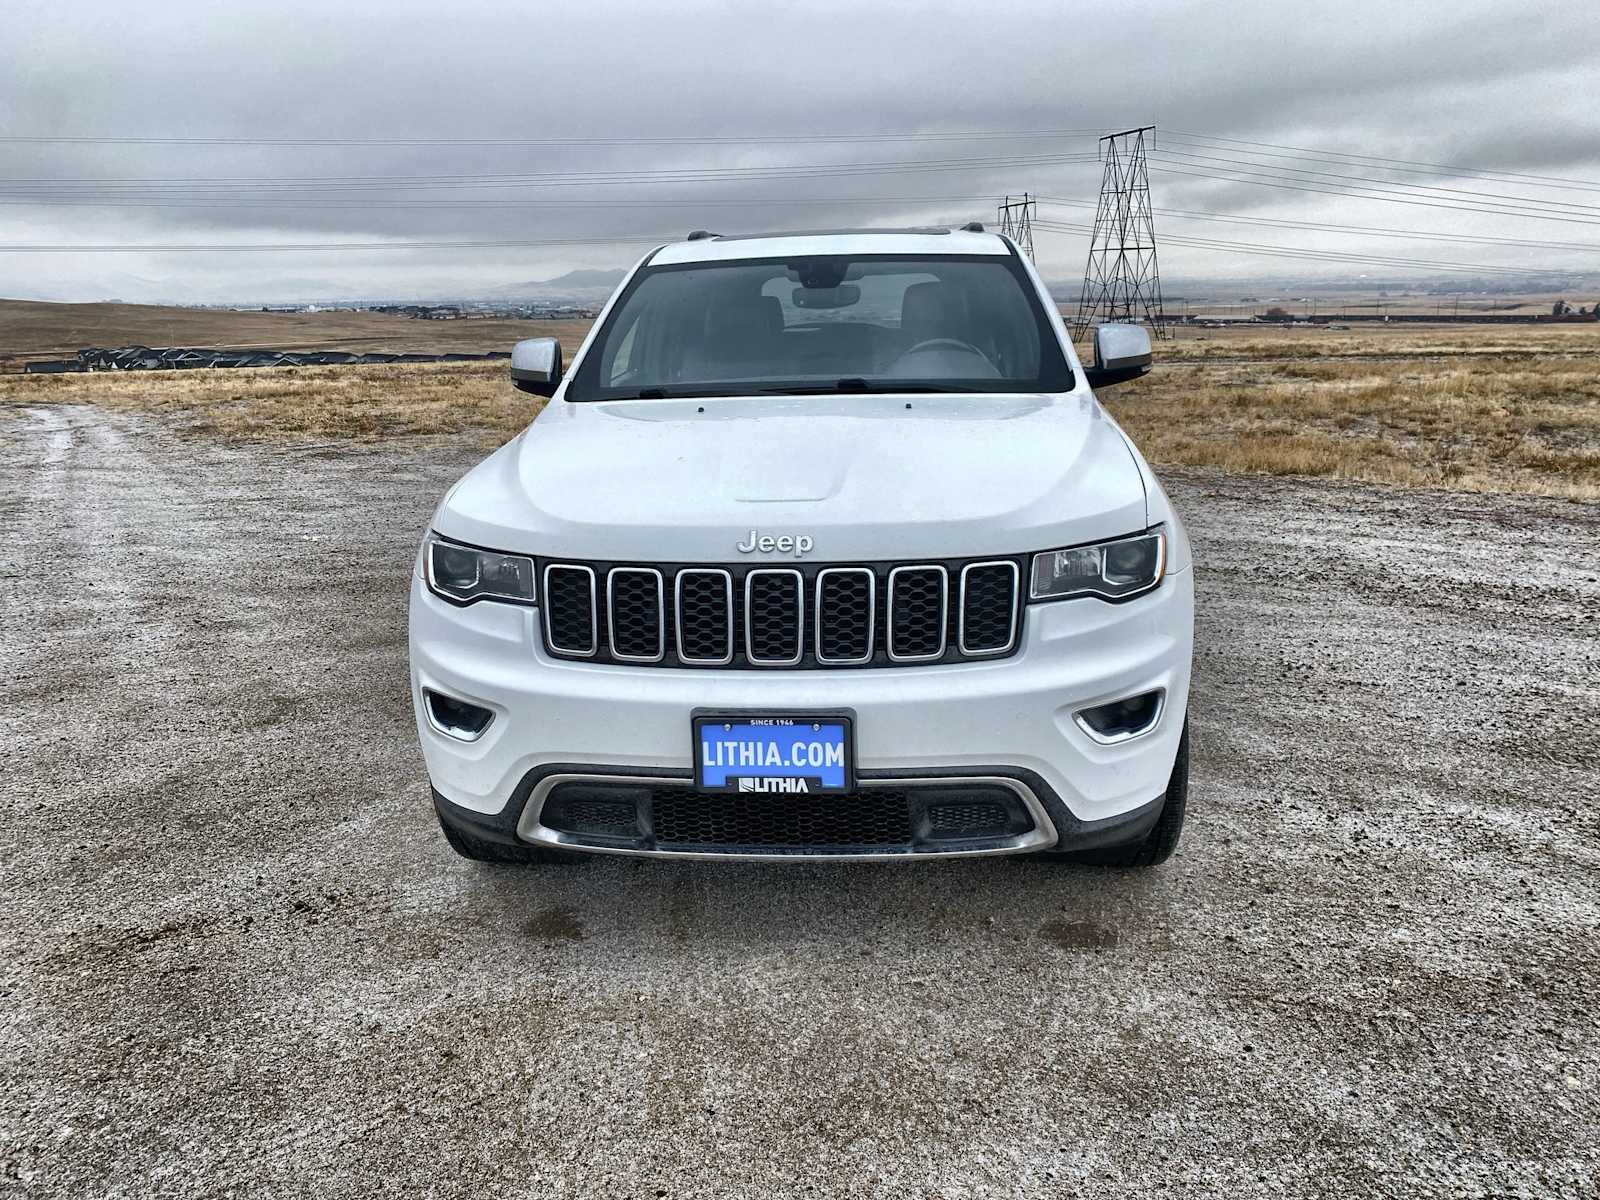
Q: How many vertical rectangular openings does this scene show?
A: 7